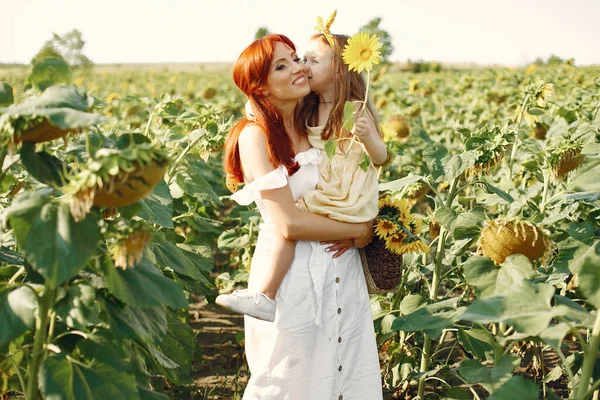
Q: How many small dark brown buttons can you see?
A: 5